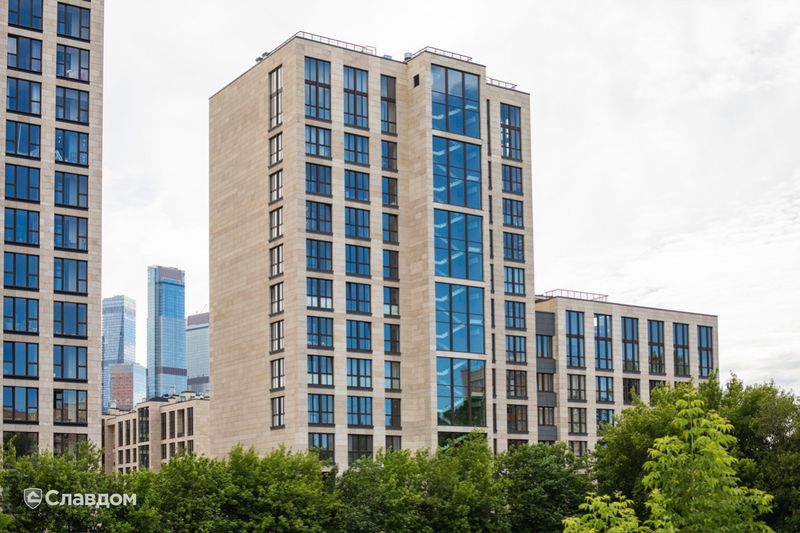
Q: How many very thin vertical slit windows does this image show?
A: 10